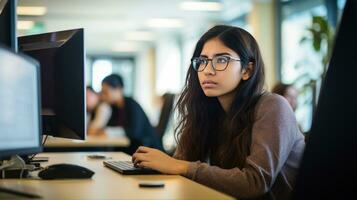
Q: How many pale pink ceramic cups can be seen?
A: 0